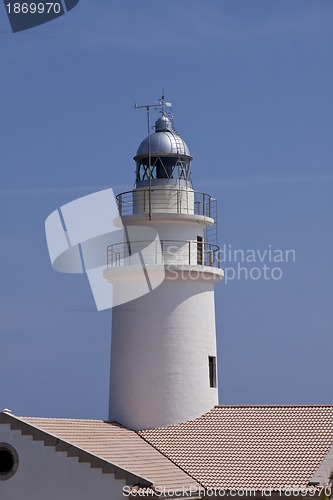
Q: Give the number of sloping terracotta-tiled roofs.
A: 2